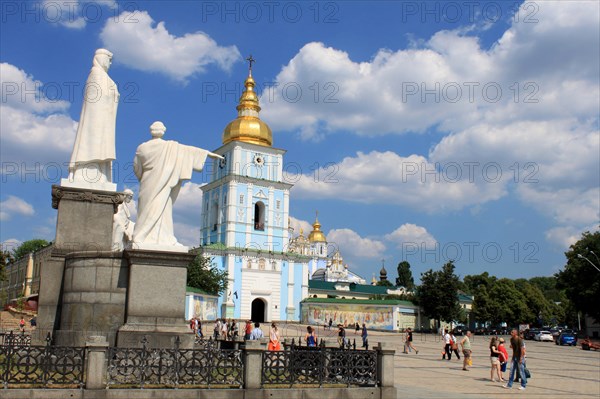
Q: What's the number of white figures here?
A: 3